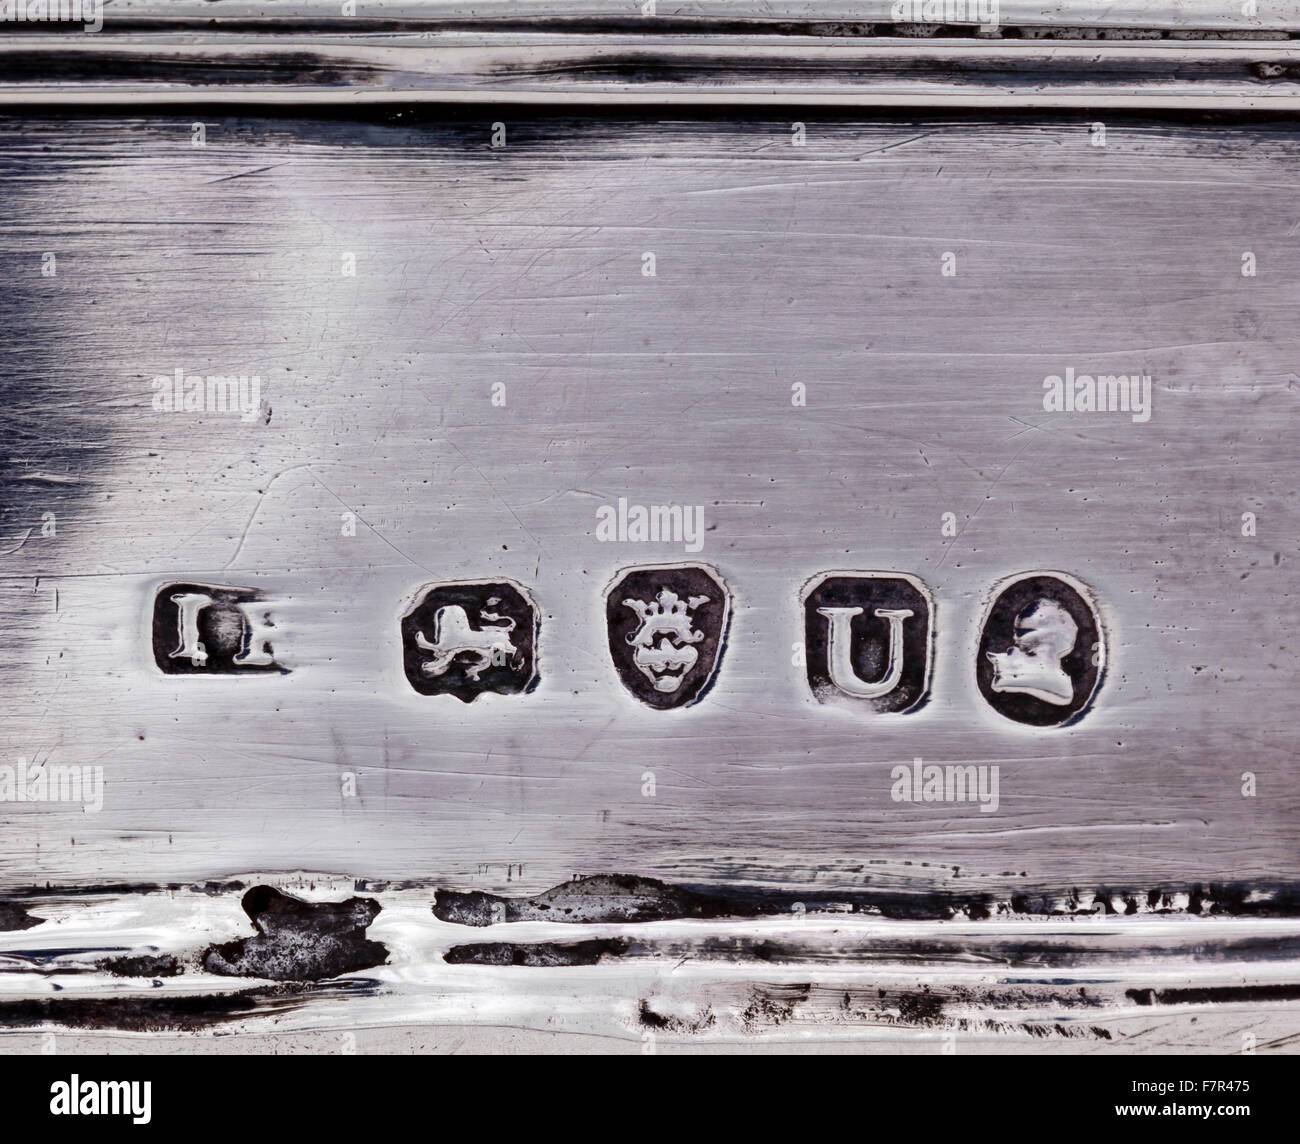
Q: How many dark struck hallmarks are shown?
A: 5